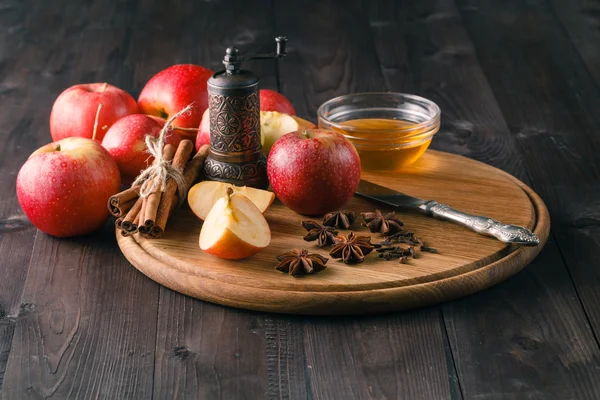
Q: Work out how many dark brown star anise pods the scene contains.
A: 5